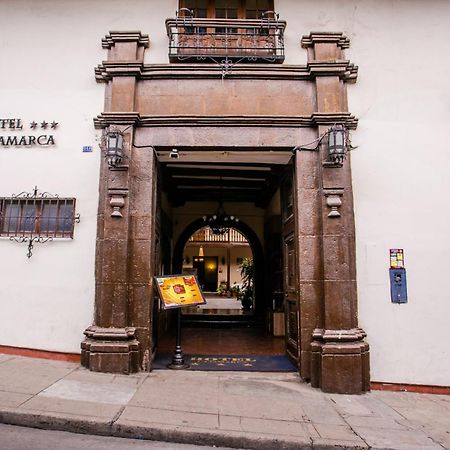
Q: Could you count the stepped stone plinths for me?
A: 2